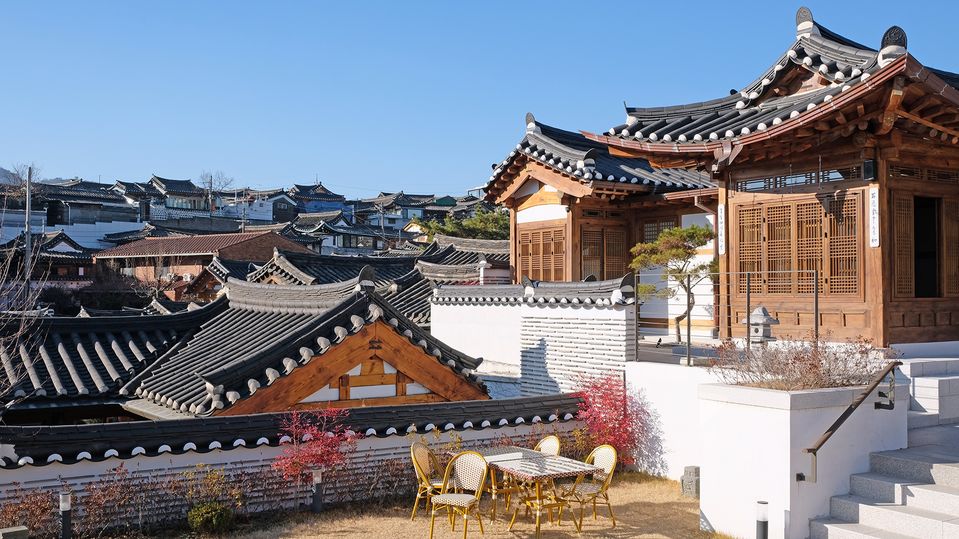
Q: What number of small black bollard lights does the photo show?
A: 3